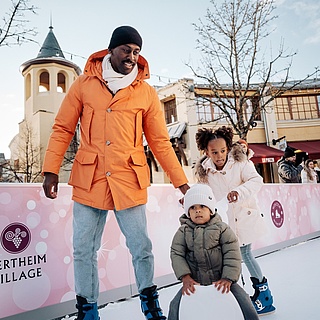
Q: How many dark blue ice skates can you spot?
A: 3